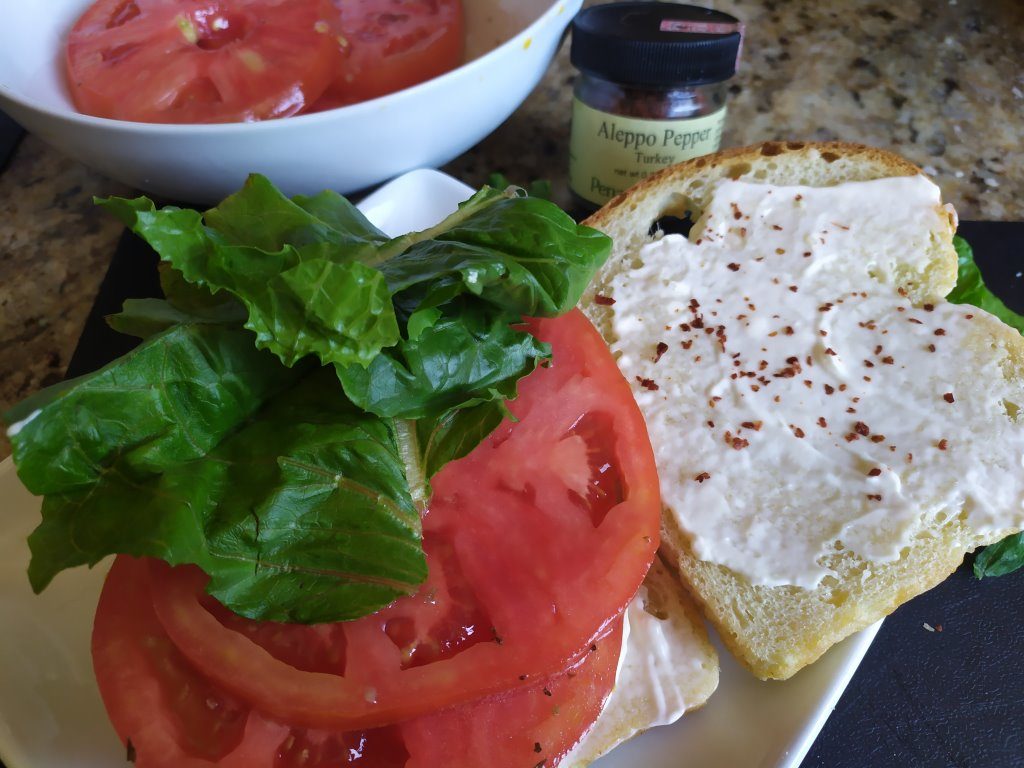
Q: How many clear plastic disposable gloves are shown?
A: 0